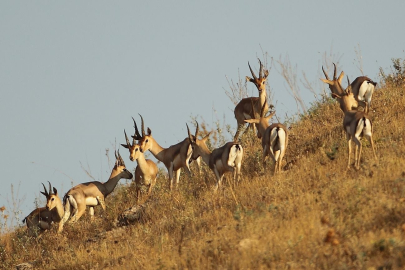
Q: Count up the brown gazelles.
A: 9